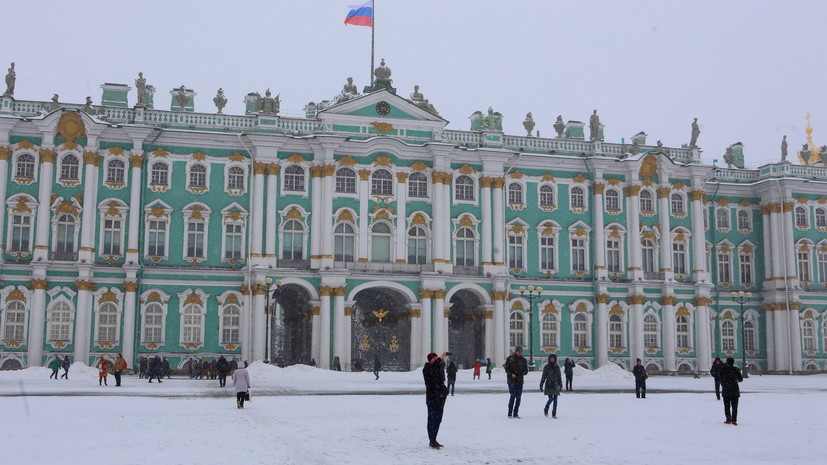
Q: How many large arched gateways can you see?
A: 3